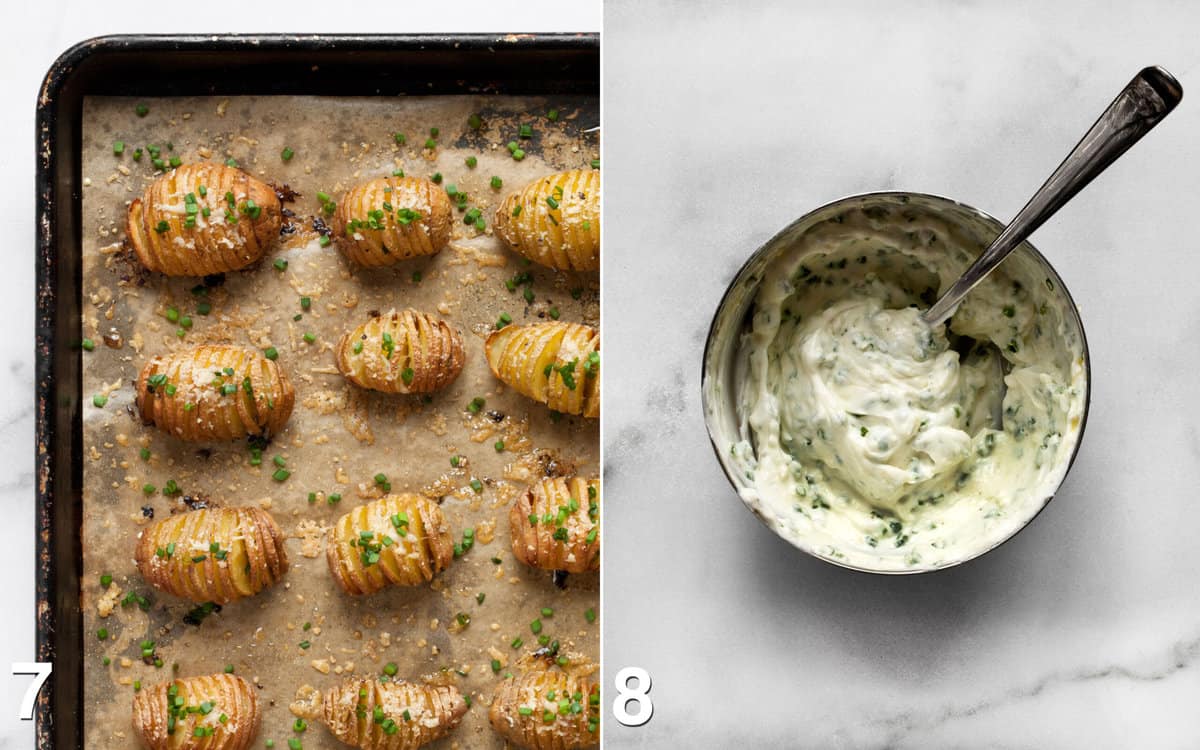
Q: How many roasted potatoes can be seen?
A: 12